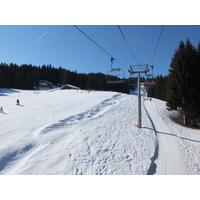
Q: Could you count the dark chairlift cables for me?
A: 3